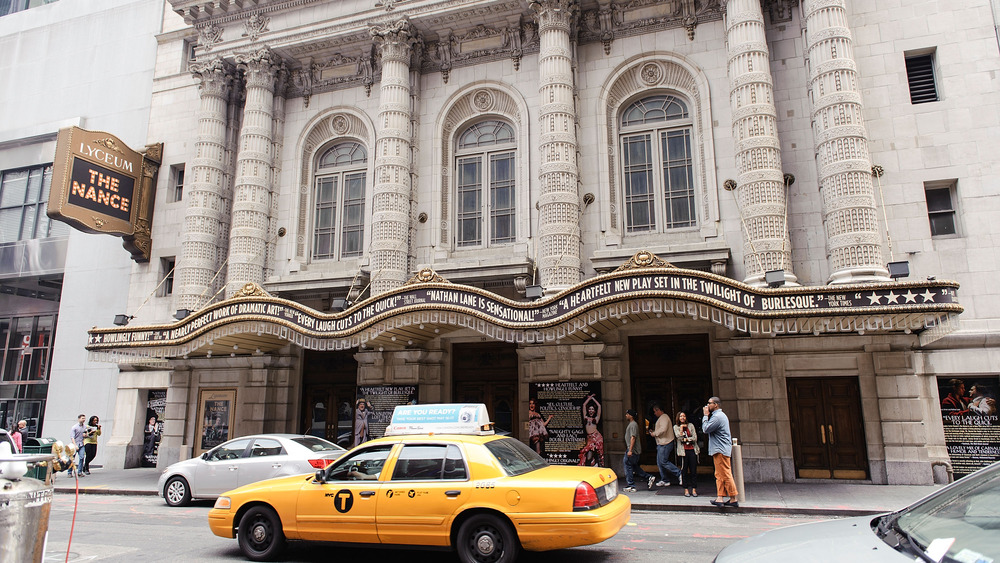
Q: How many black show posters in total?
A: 4